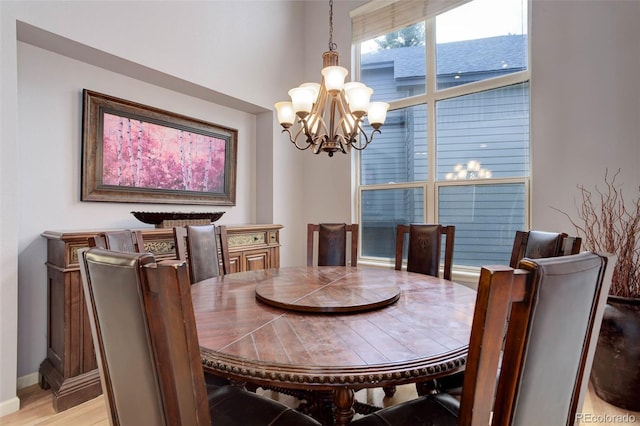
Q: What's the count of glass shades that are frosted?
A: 9